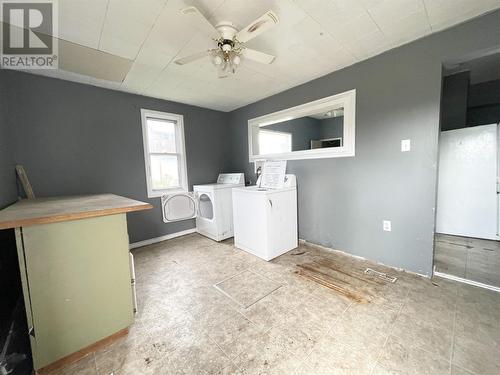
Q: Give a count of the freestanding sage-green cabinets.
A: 1